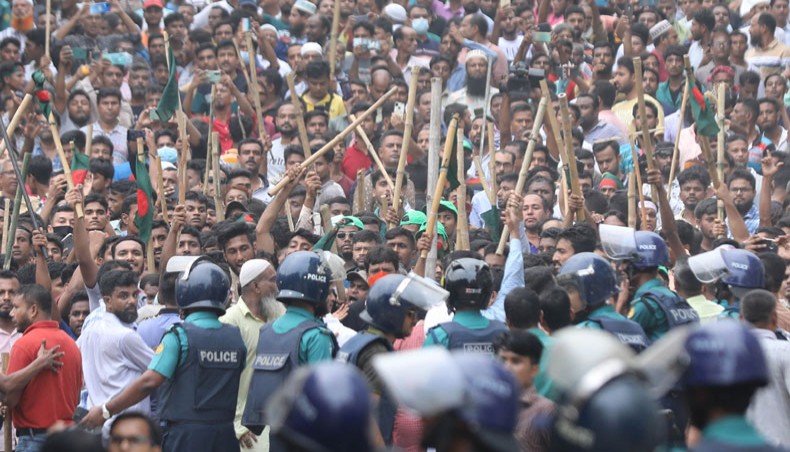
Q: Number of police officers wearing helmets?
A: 11